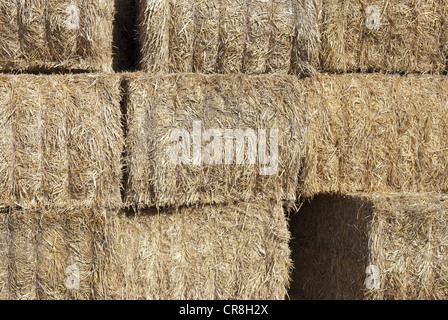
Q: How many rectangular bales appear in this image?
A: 9